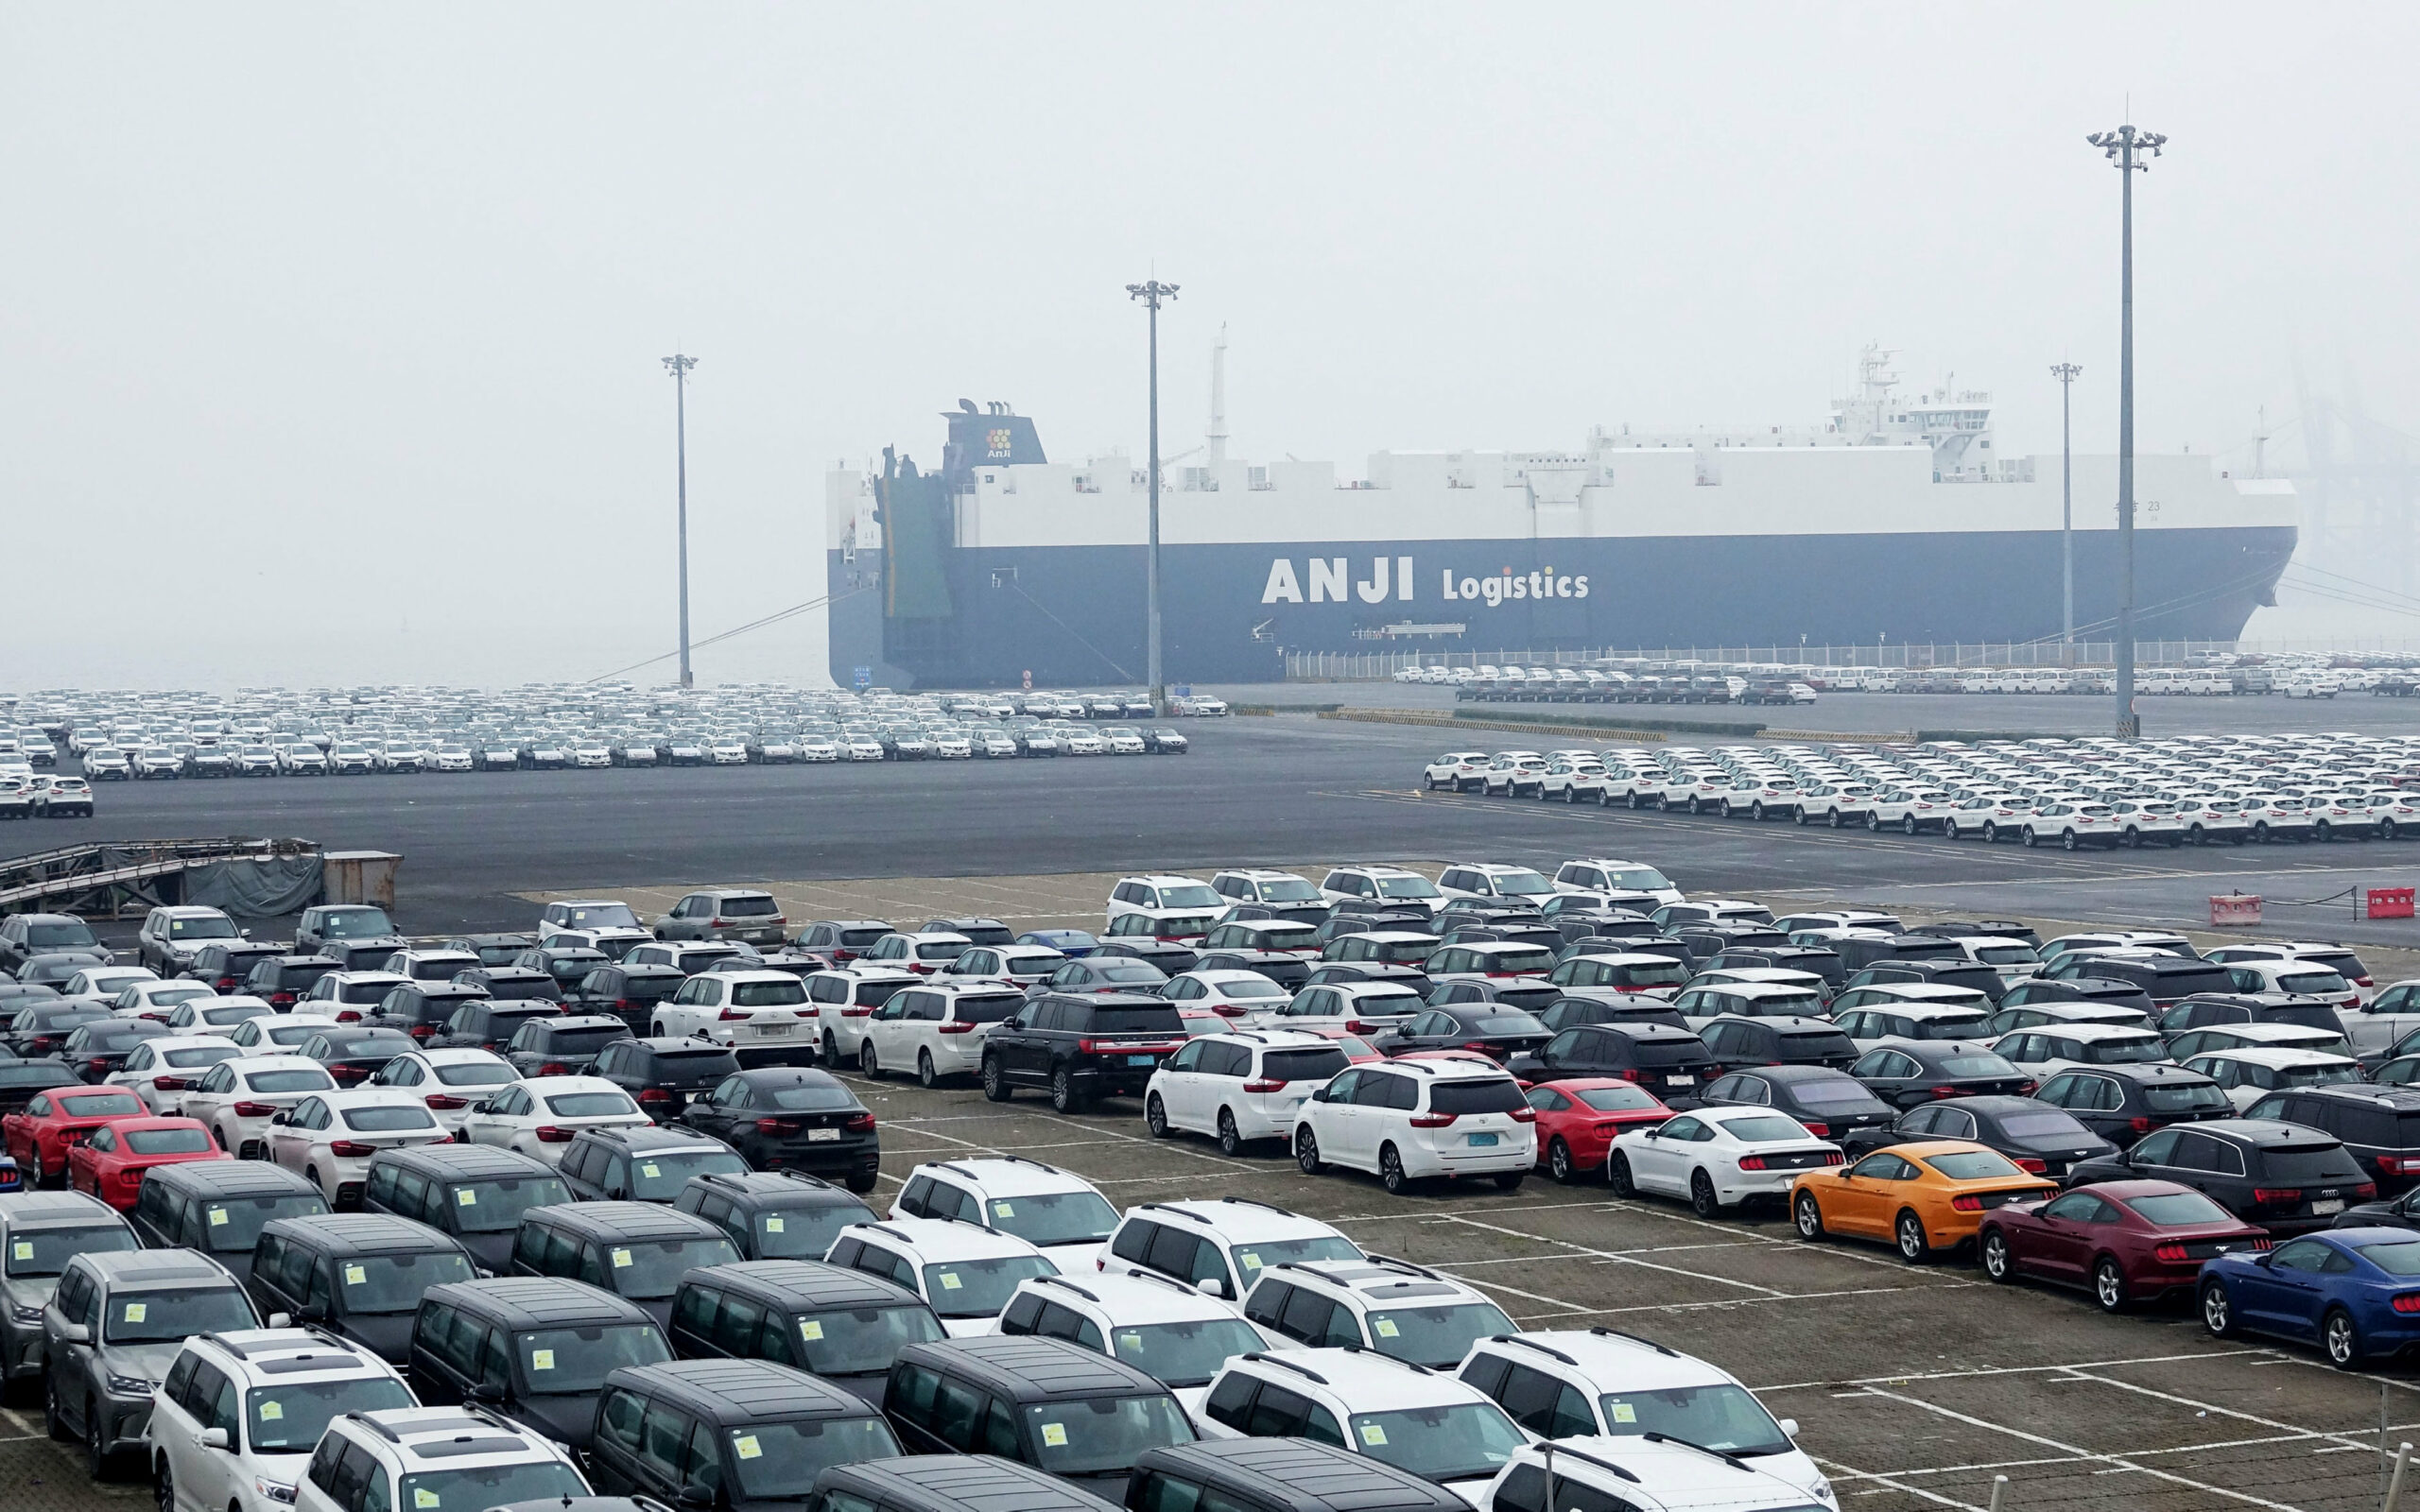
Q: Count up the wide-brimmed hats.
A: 0